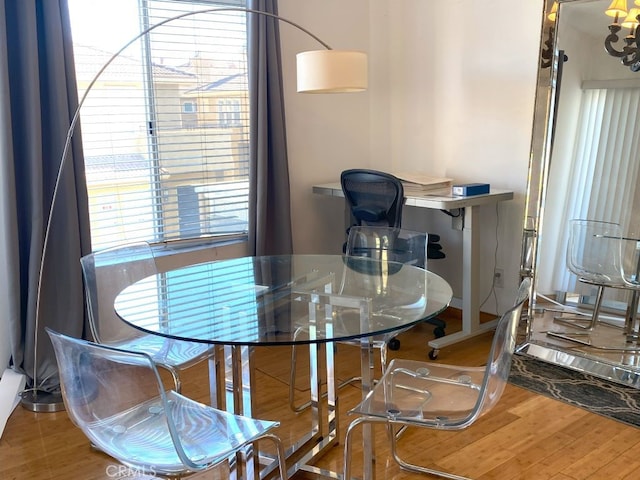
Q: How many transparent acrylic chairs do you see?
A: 4